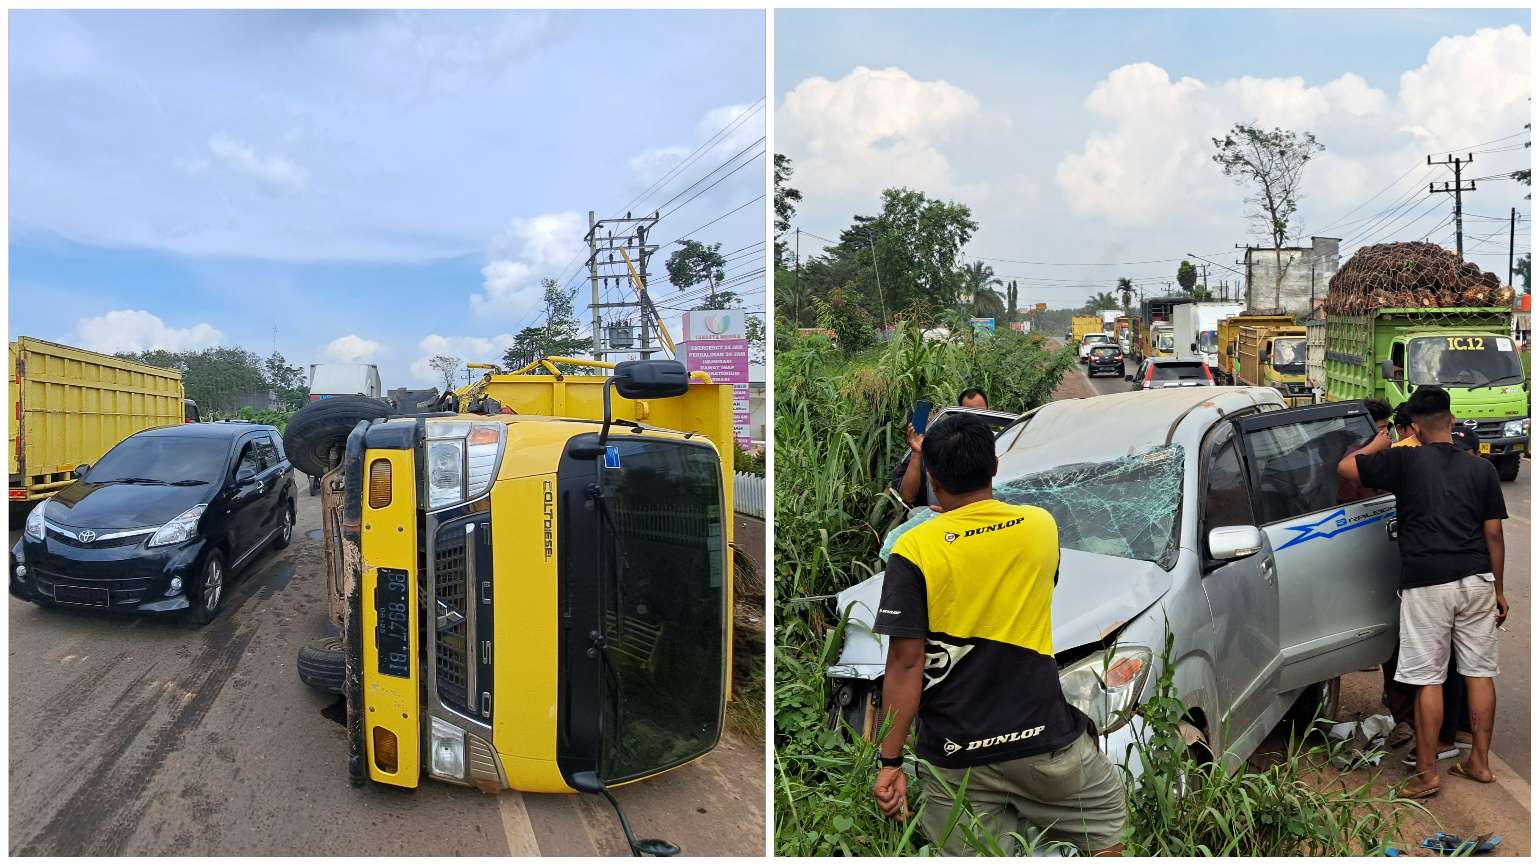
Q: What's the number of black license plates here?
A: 2